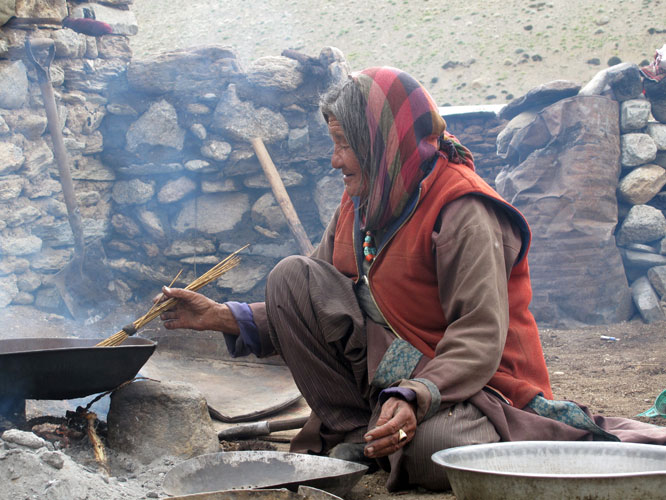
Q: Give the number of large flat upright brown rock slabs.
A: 1